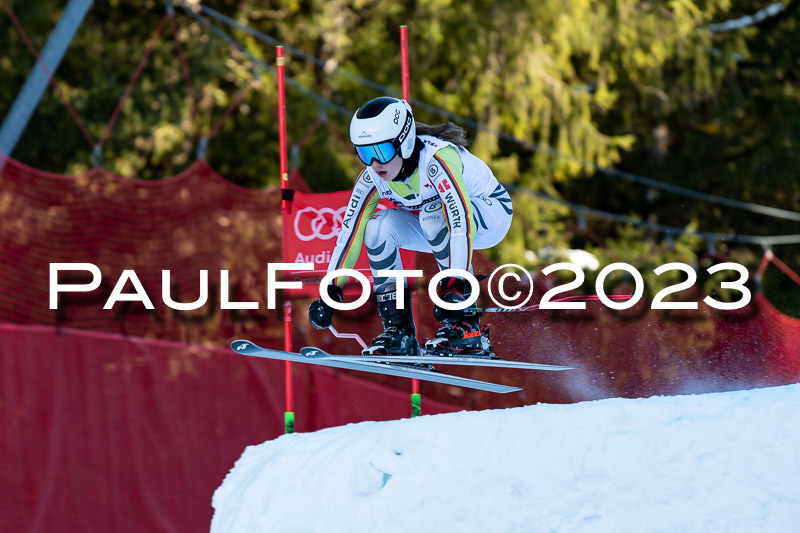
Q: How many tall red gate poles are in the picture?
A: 2